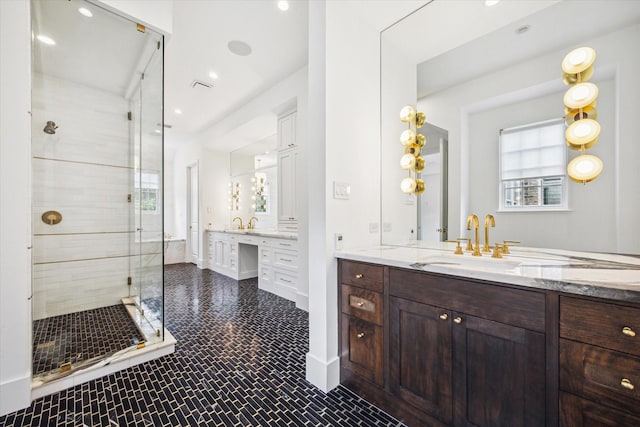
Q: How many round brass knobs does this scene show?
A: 7